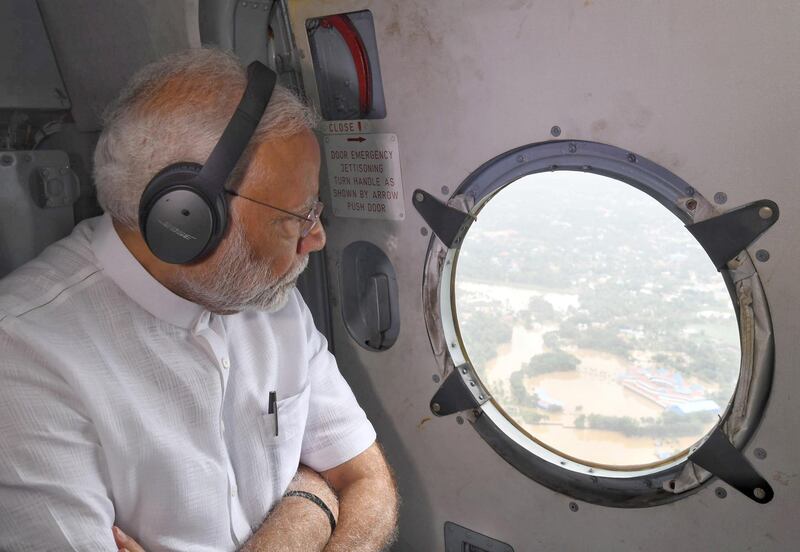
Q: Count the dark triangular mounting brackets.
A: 4